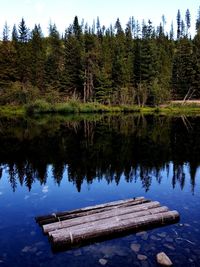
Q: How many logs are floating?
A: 5